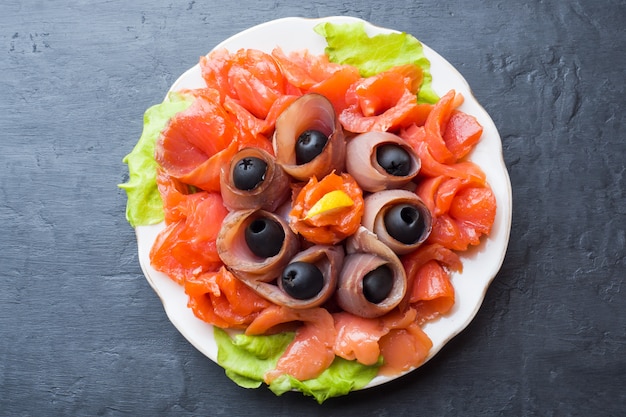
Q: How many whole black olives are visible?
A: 7